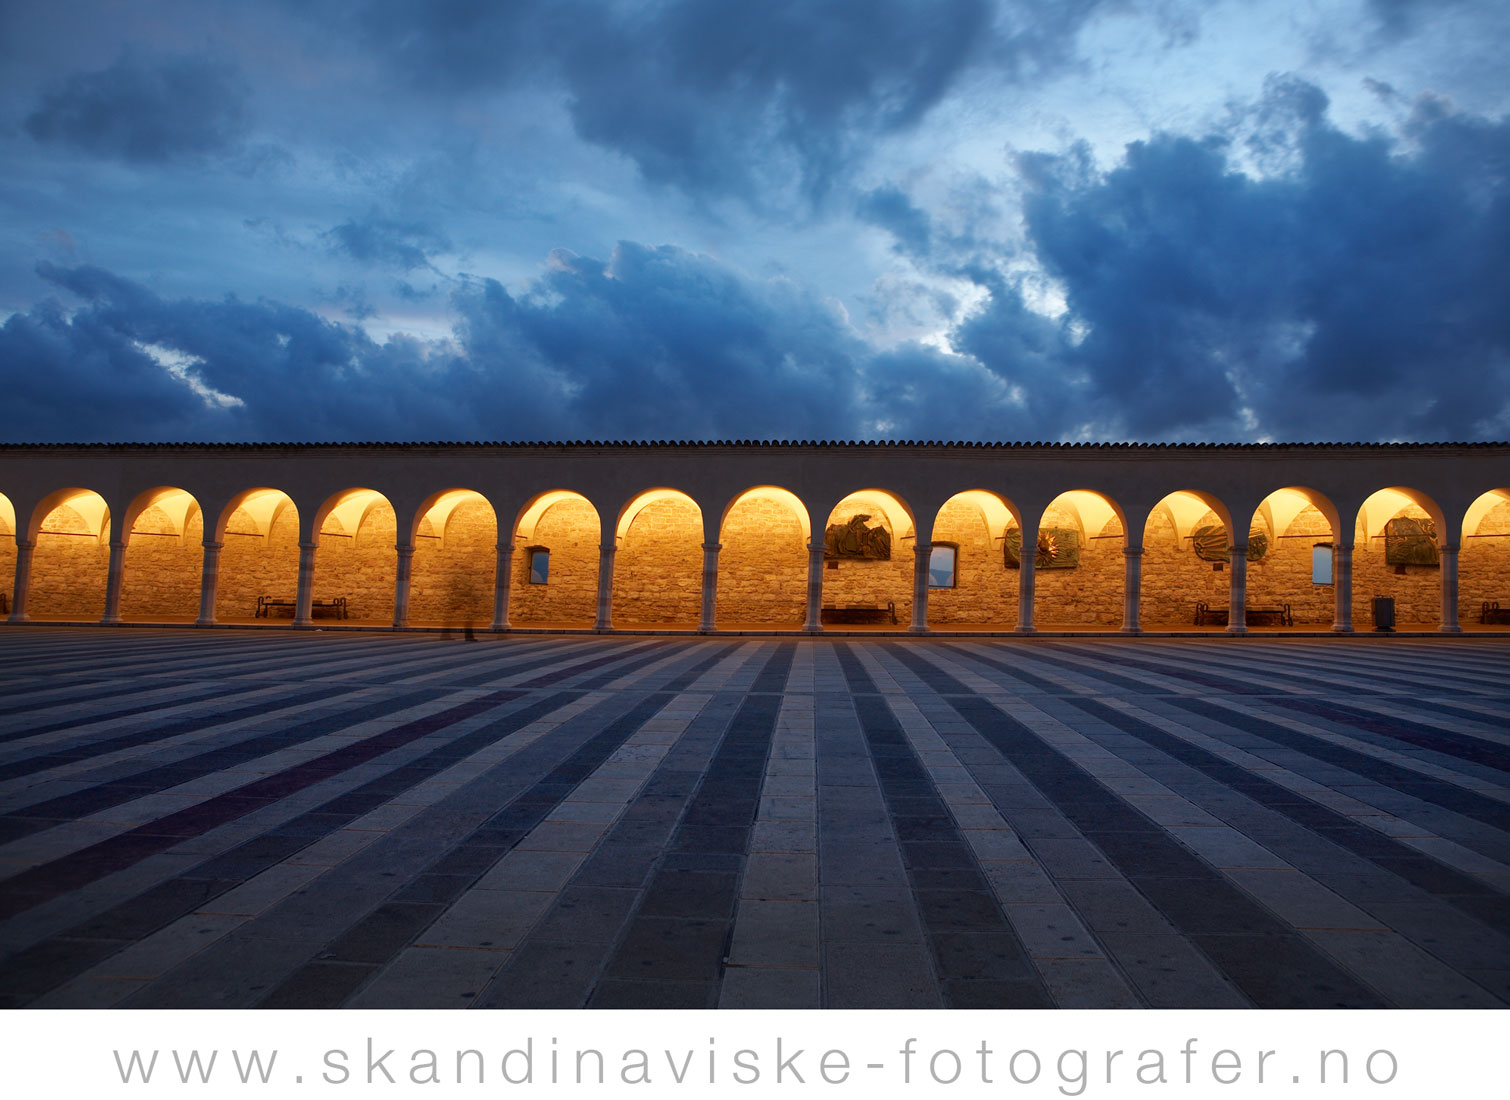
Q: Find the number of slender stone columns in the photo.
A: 15